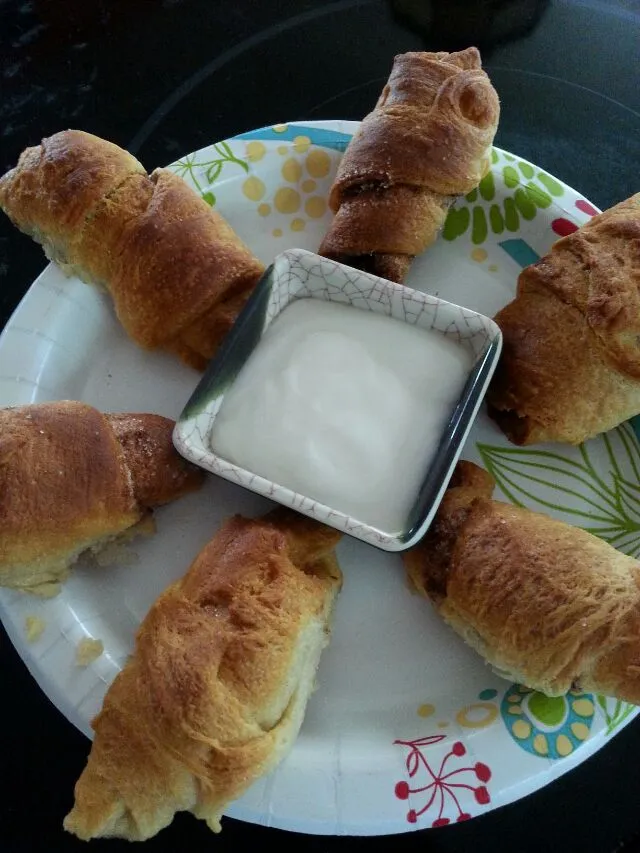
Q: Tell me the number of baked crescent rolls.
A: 6